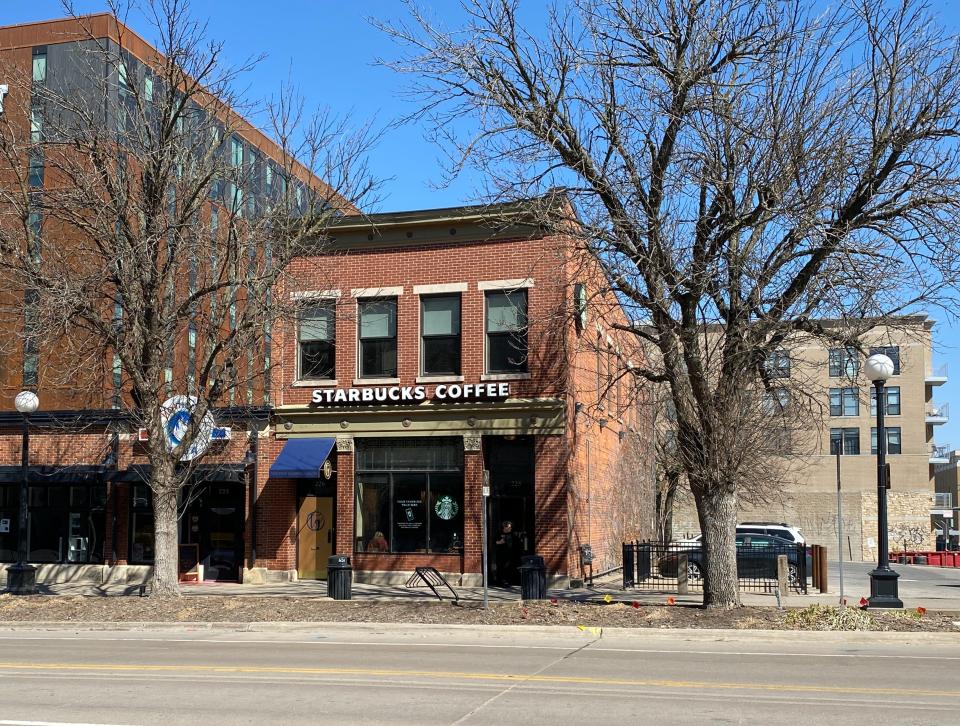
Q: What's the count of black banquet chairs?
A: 0